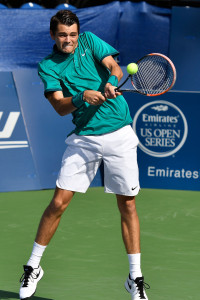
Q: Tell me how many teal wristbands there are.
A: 2